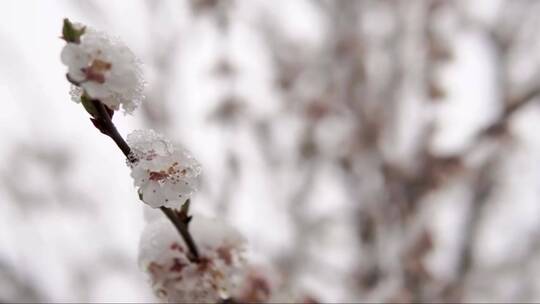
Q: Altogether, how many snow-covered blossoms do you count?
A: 3